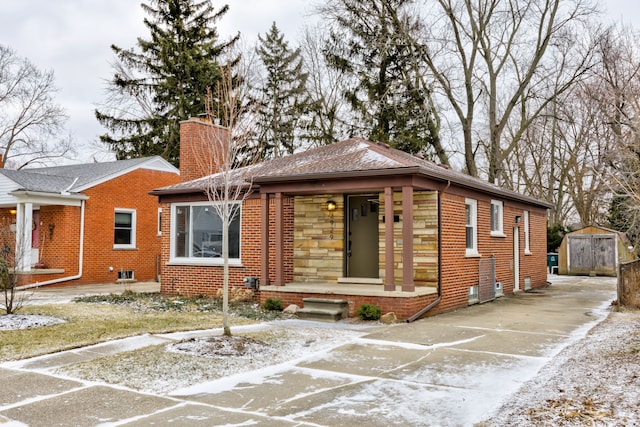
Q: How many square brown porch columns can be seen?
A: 4